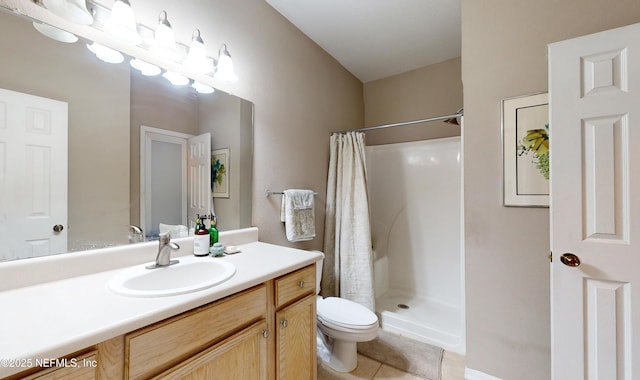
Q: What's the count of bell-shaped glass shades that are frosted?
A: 5